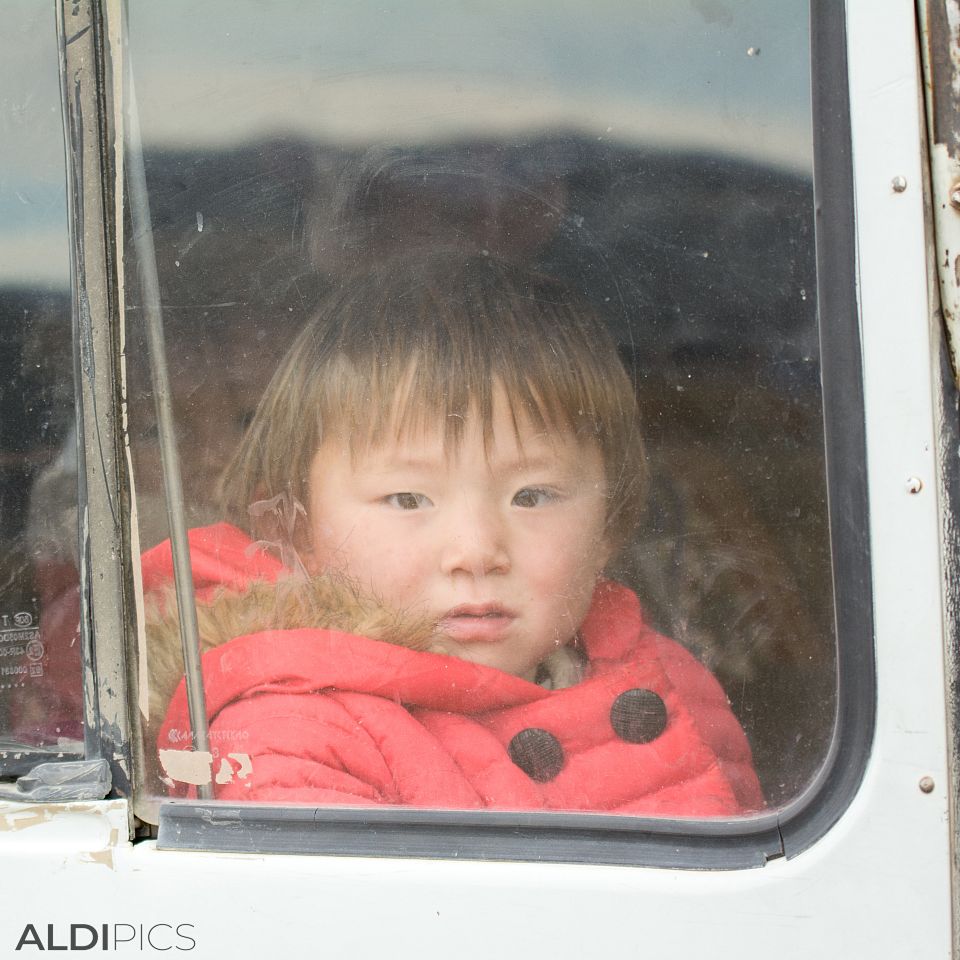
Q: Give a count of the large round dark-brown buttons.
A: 2